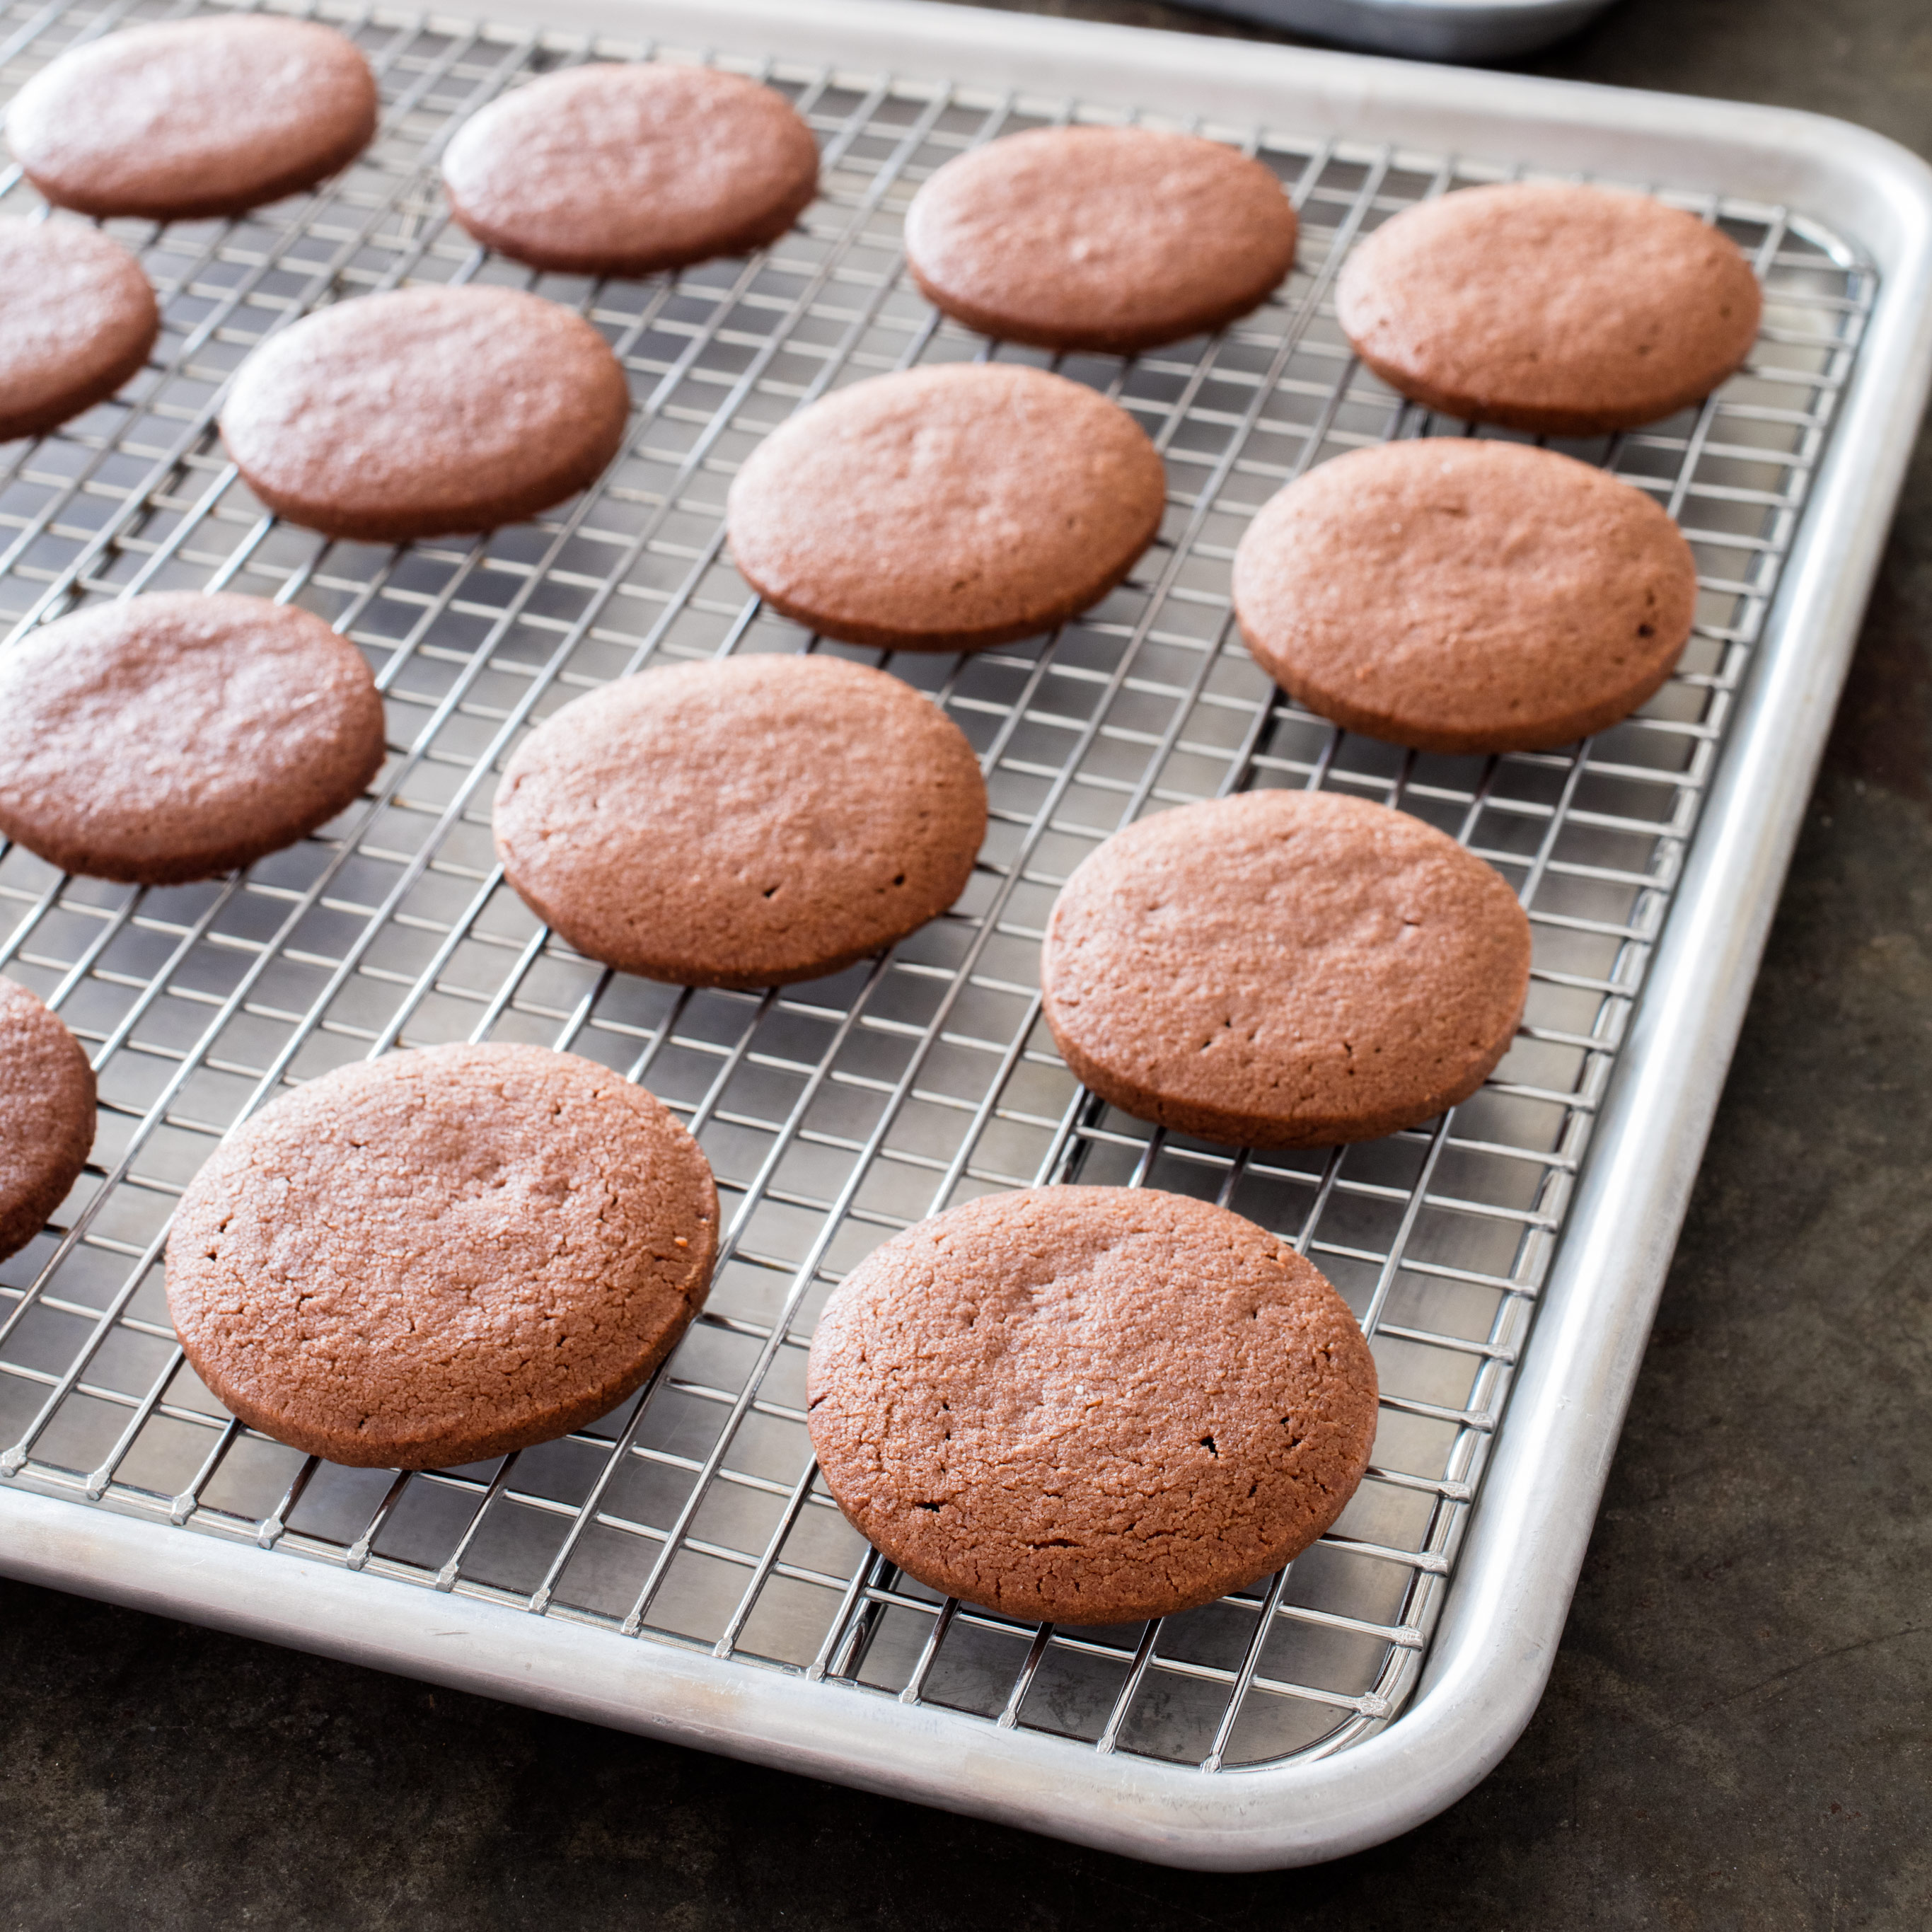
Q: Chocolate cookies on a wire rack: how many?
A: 14